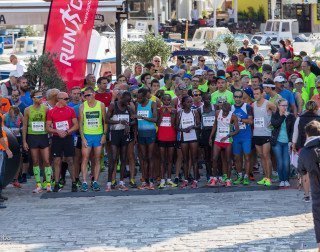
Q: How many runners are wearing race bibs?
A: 11